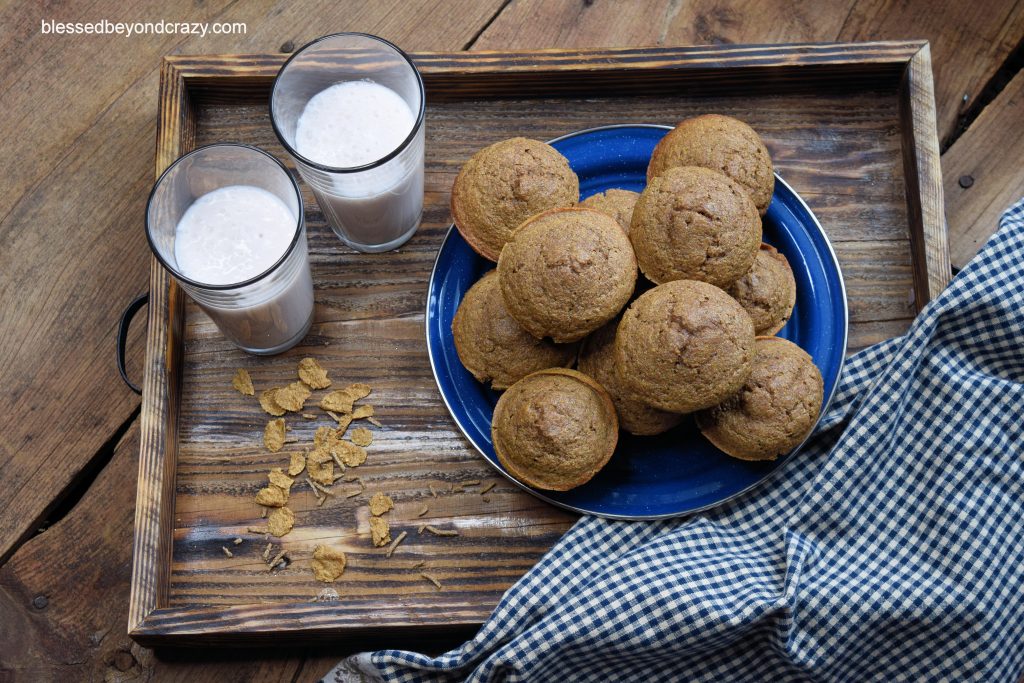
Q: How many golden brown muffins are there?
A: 11